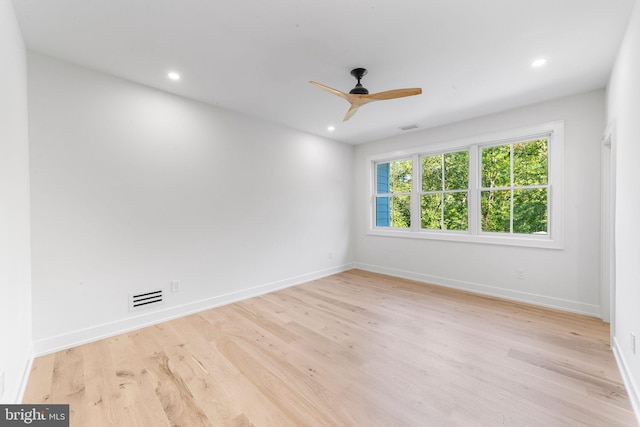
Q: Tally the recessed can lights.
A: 3